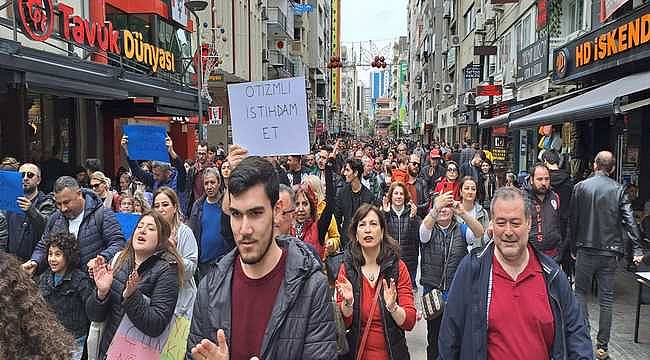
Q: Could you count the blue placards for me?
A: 3